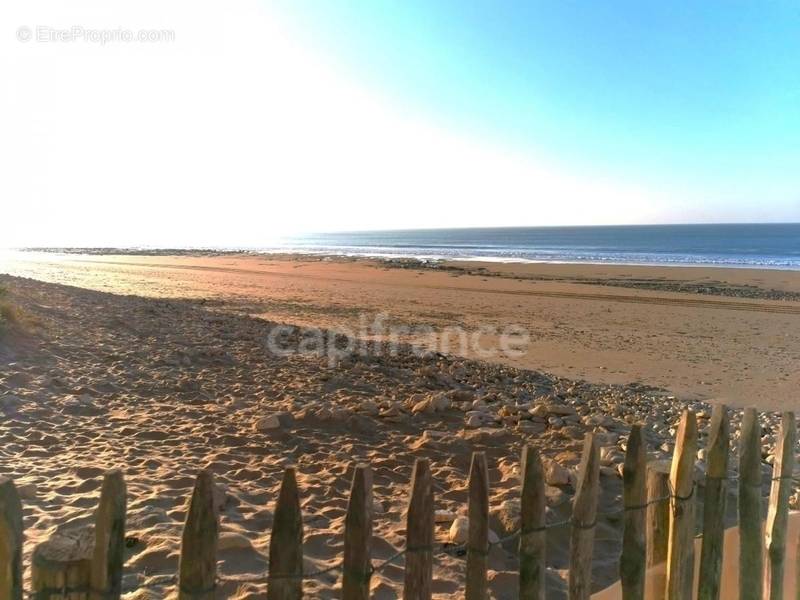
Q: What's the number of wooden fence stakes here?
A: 14